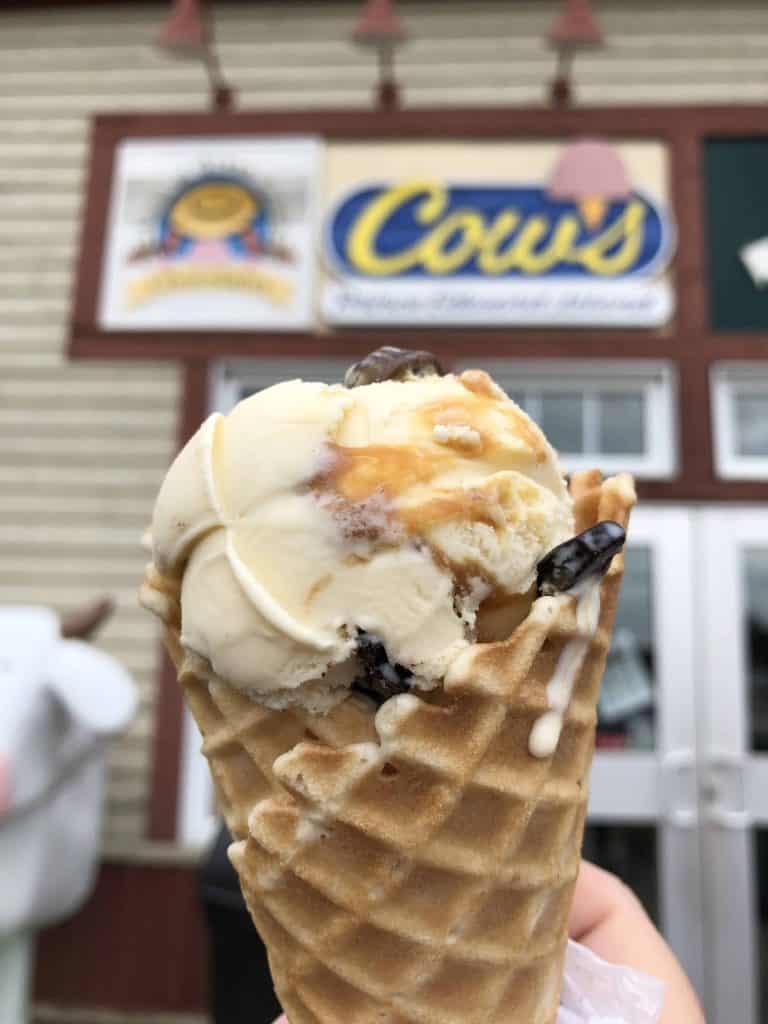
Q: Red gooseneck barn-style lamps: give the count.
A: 3